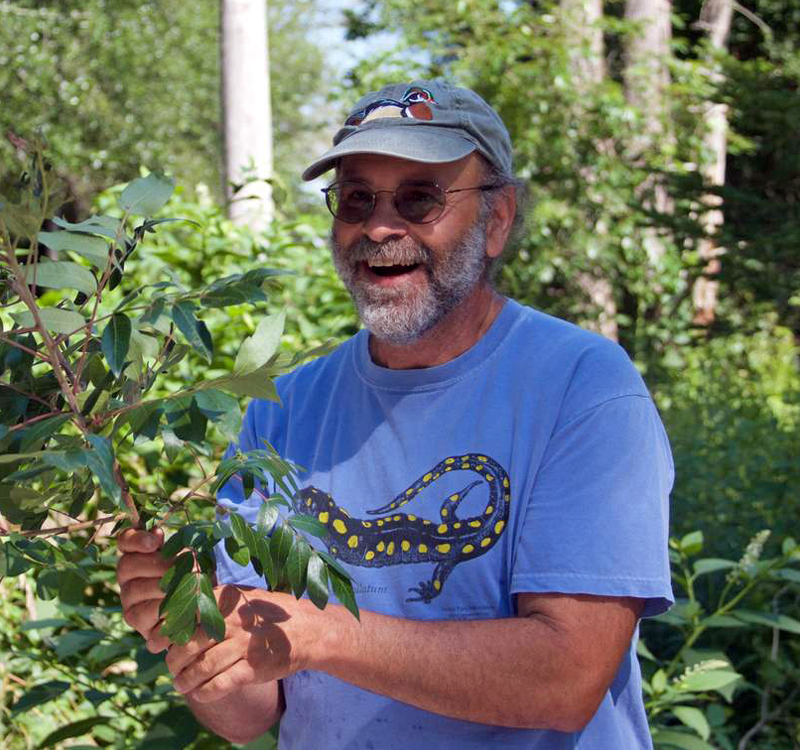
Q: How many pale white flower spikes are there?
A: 2